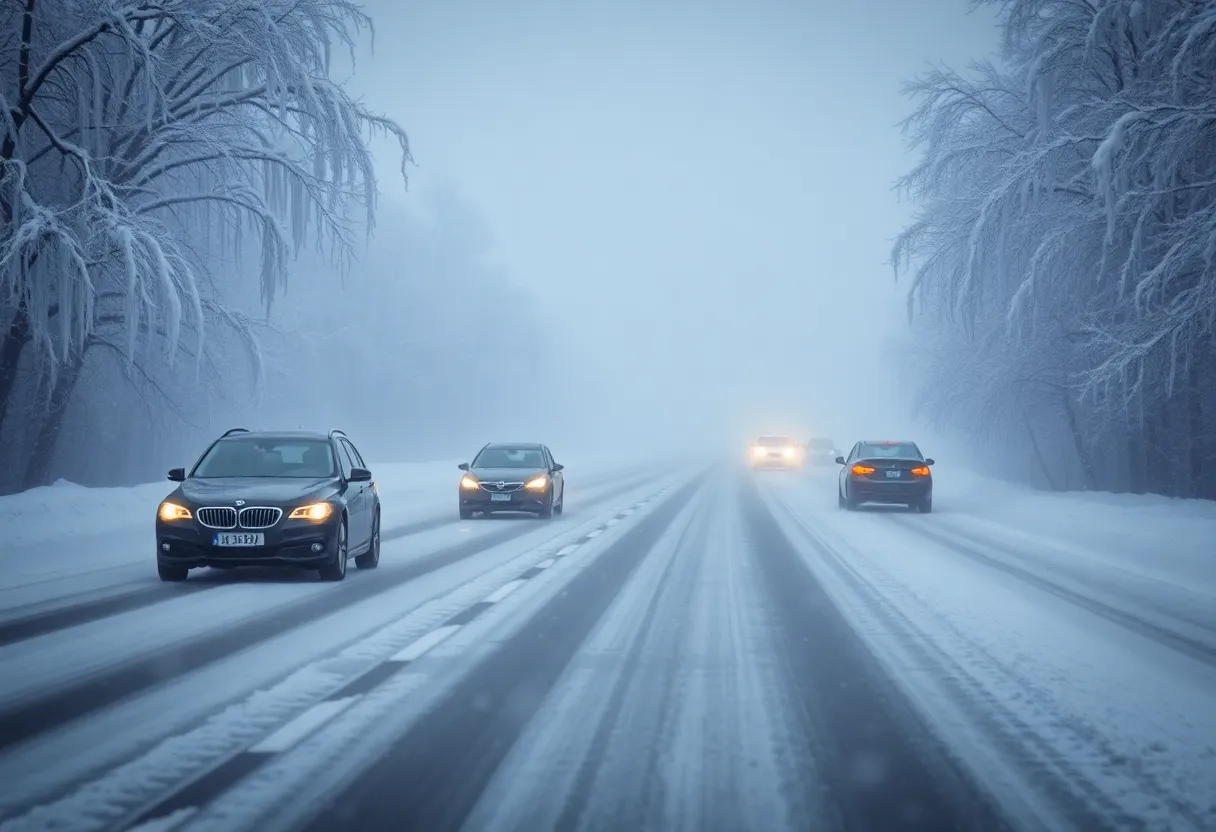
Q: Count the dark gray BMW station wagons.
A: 1